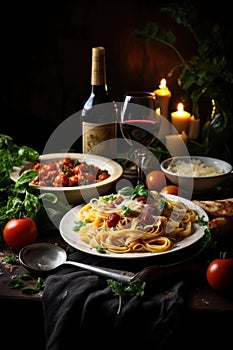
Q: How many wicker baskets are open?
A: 0